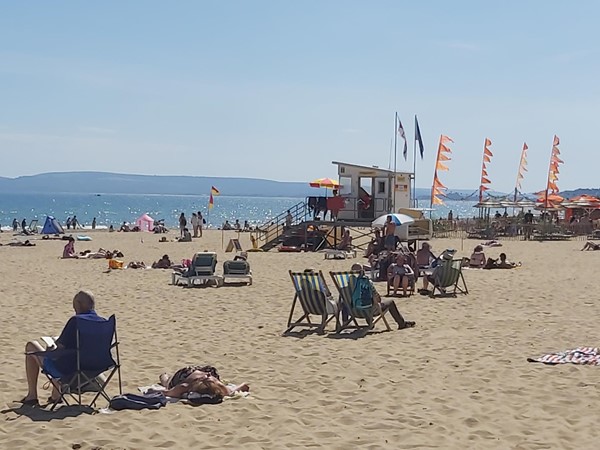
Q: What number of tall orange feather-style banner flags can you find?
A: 4